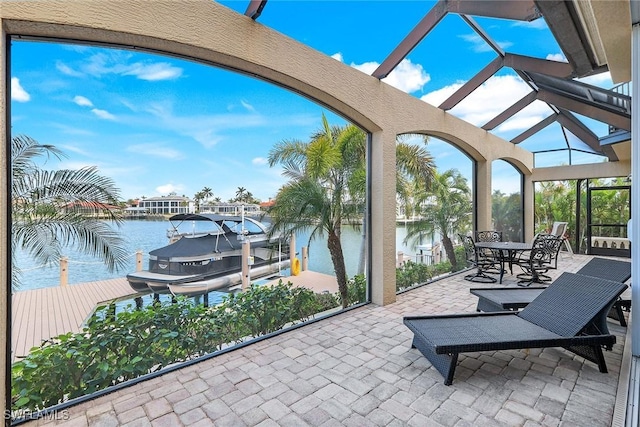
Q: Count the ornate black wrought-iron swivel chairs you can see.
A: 4